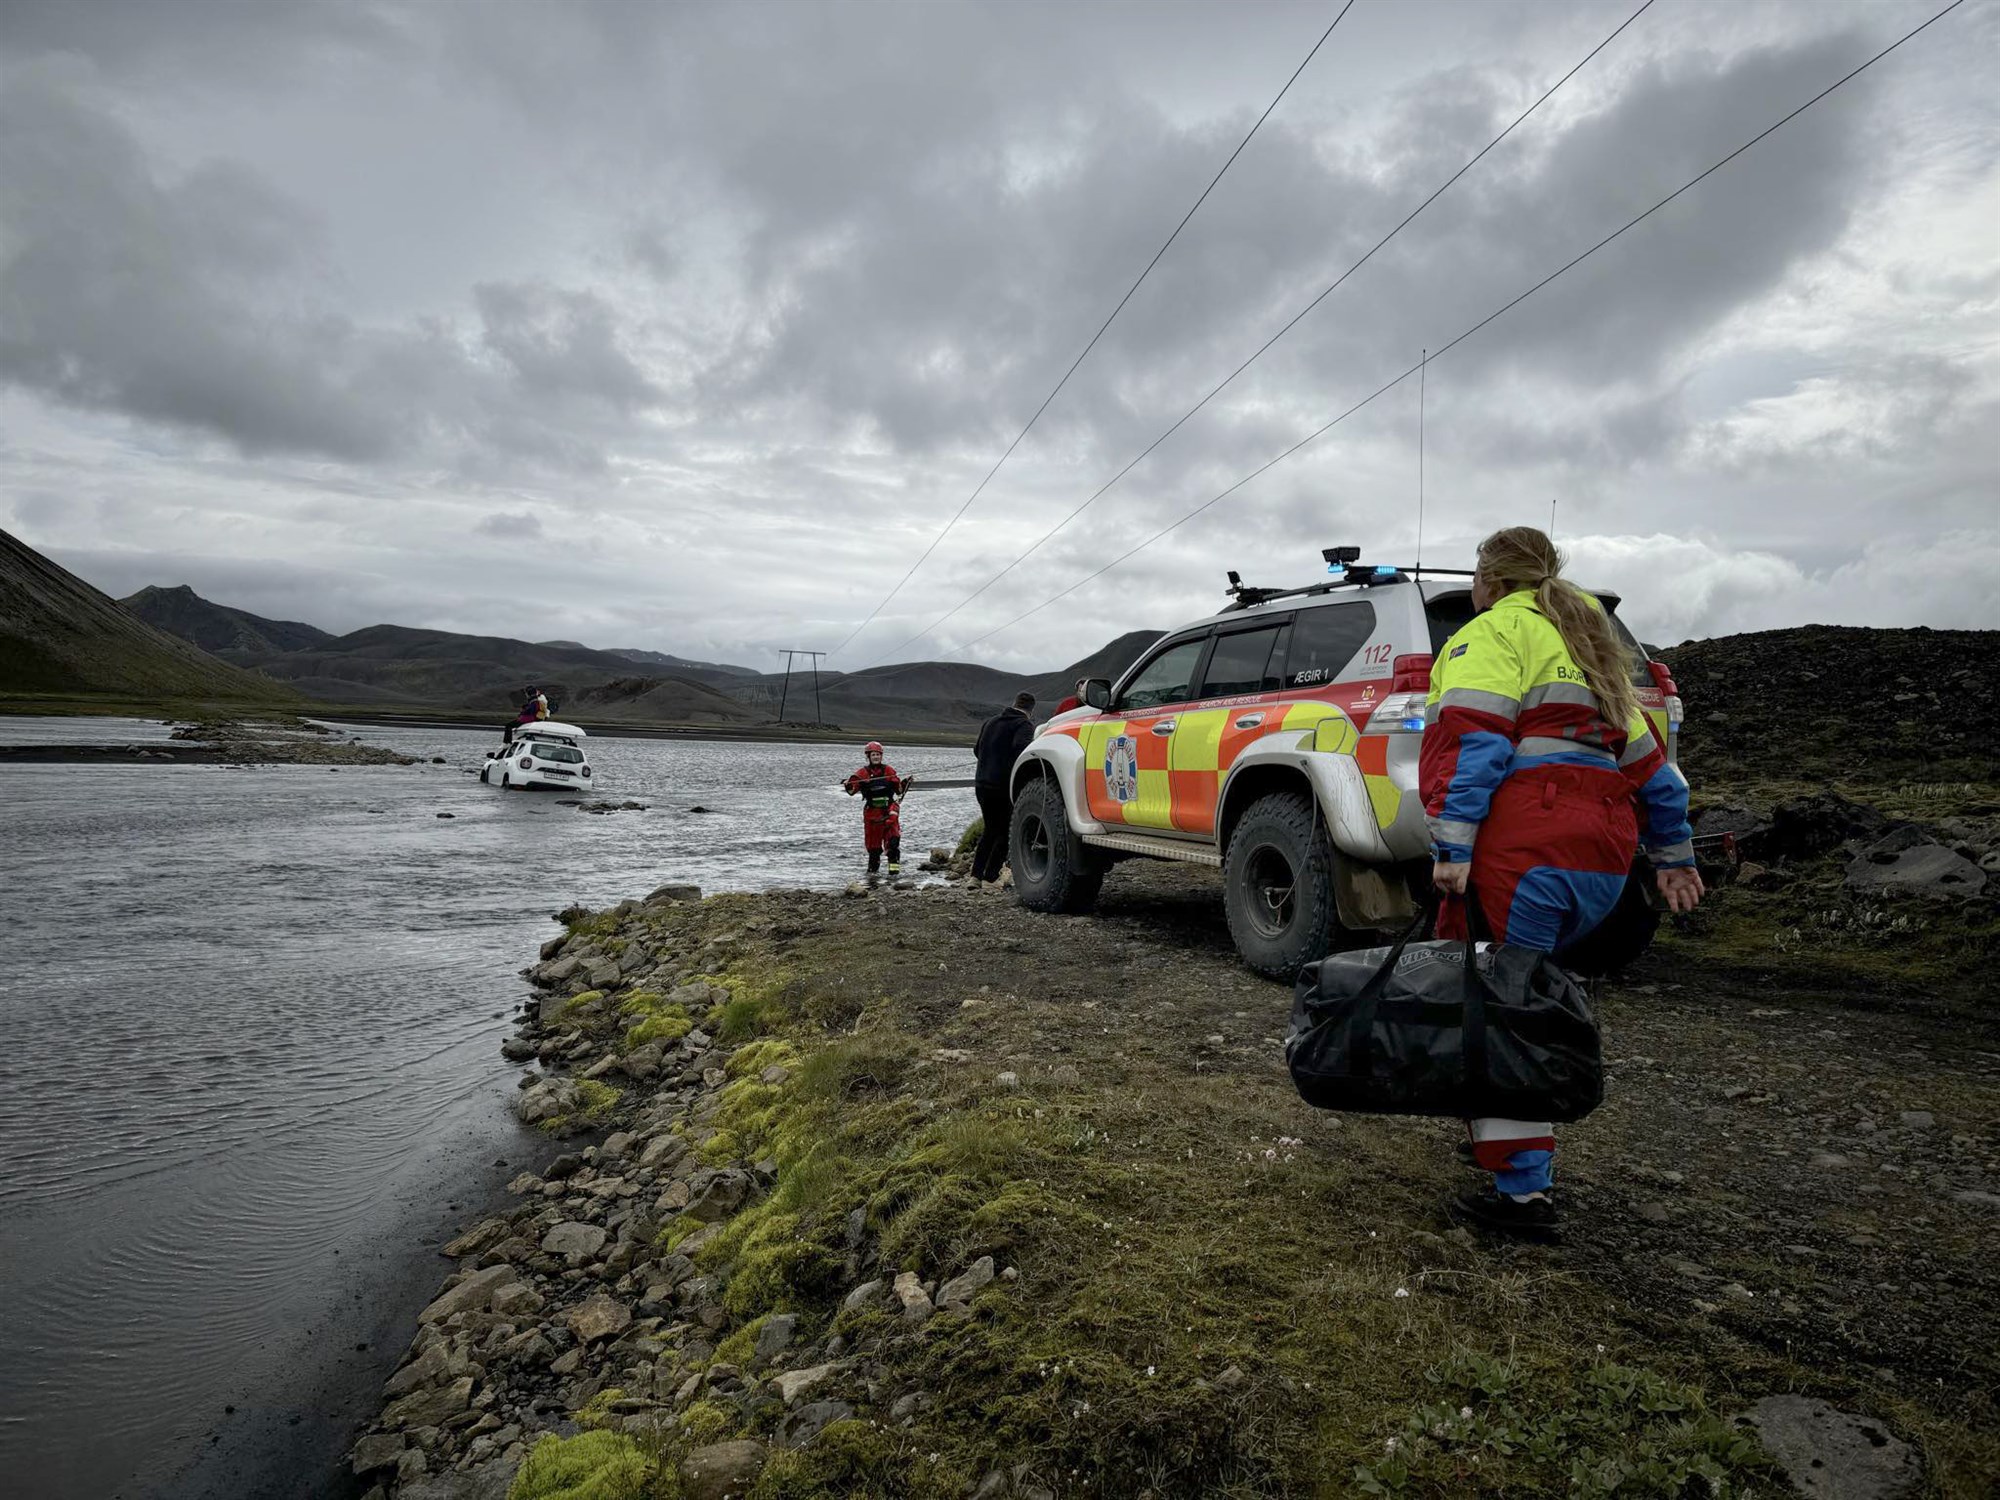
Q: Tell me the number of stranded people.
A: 2